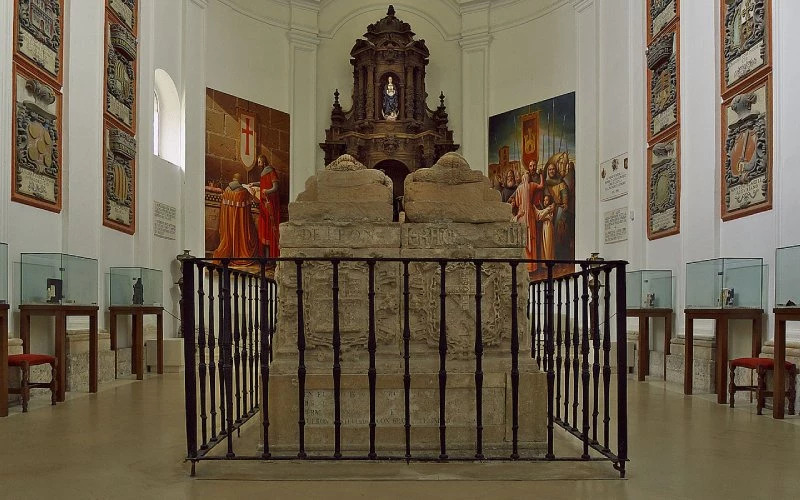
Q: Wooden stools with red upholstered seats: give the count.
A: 2